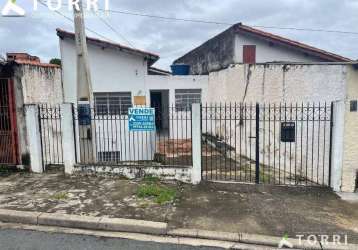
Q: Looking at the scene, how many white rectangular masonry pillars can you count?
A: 4